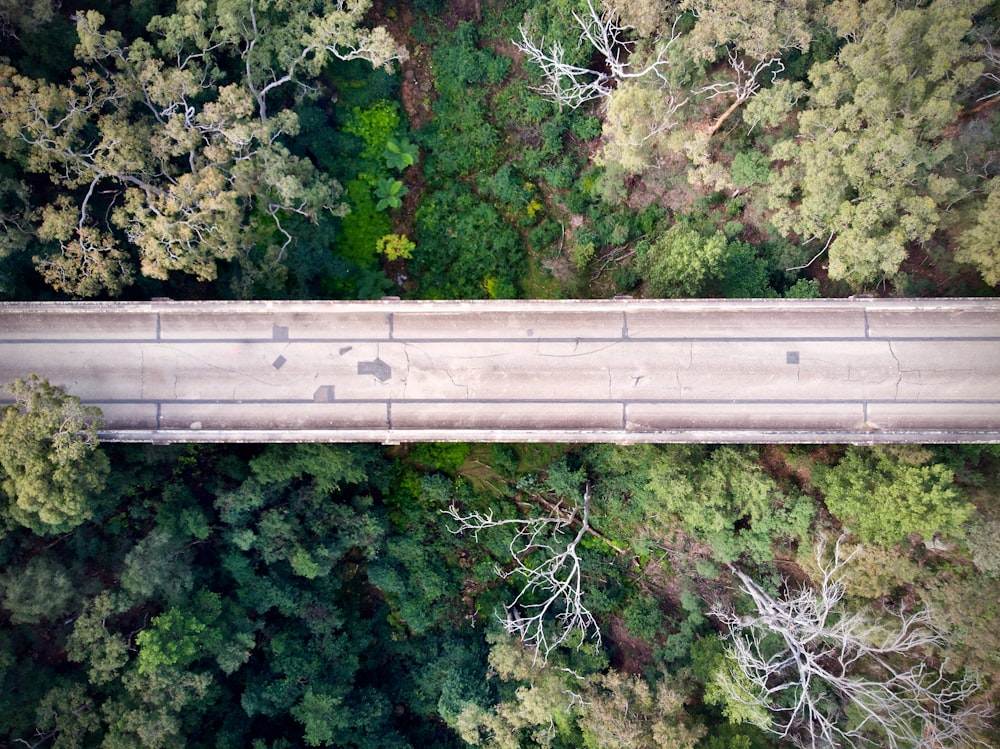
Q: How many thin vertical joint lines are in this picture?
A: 8